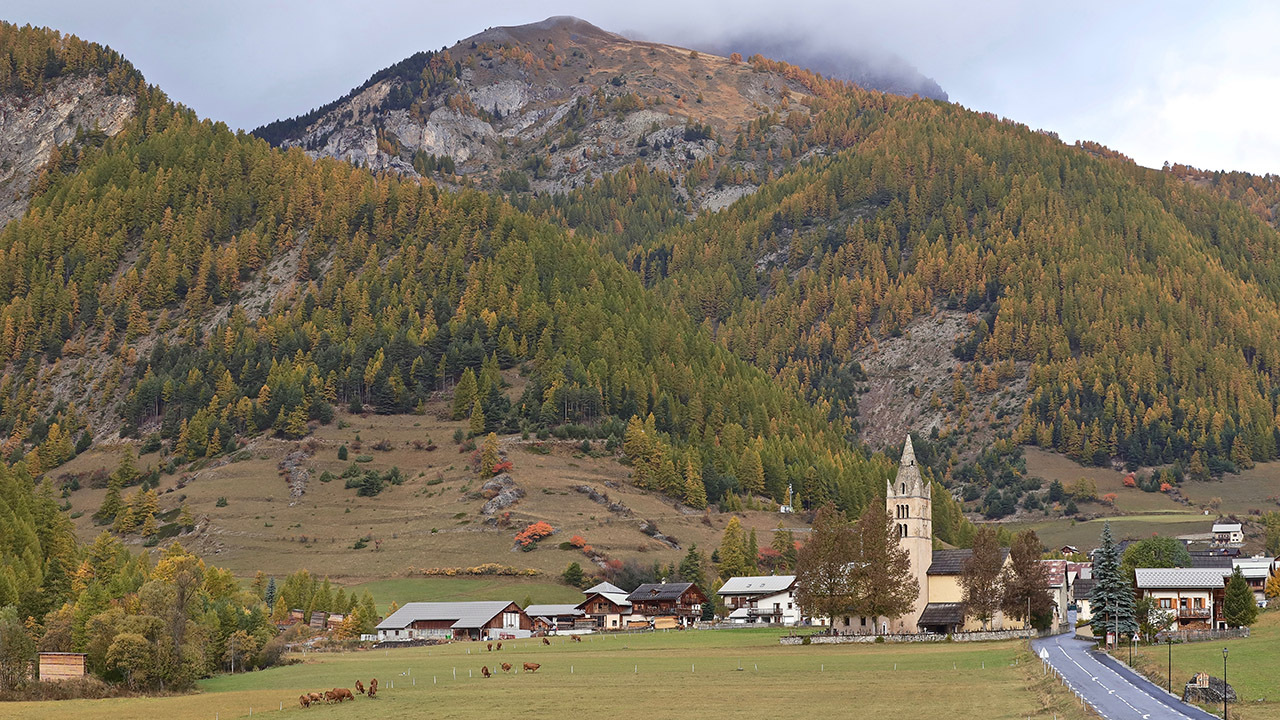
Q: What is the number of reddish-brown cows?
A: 14